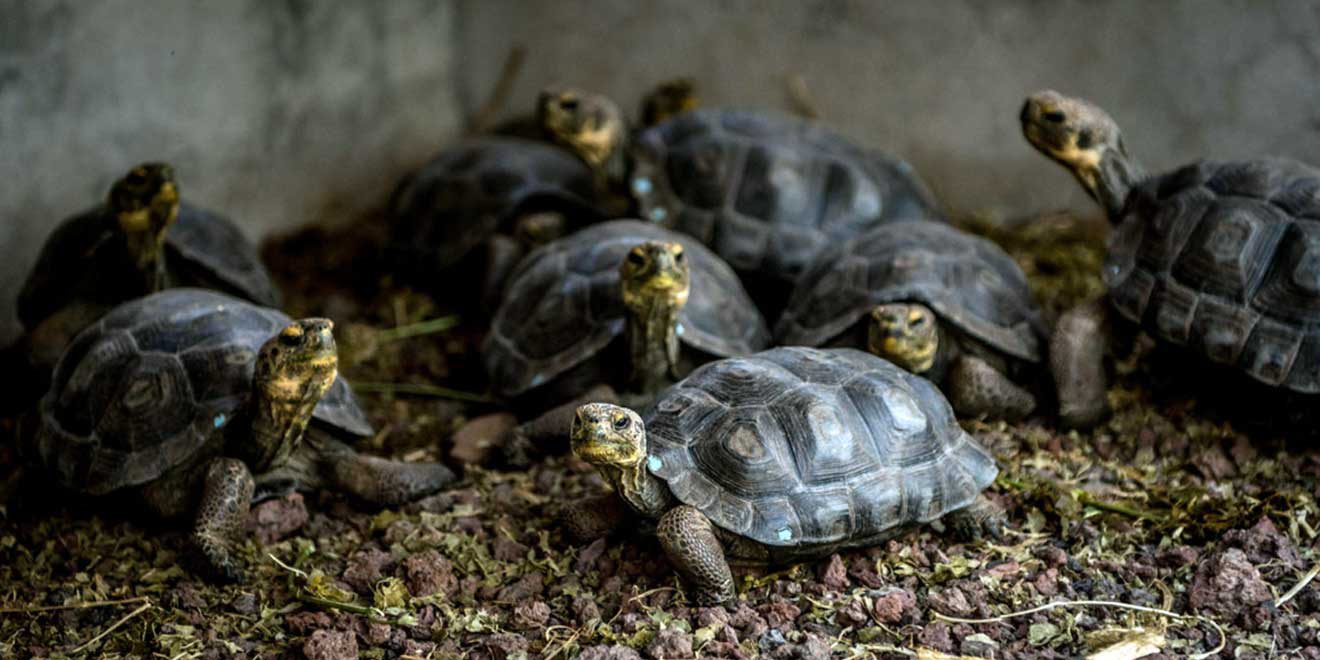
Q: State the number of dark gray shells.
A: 8